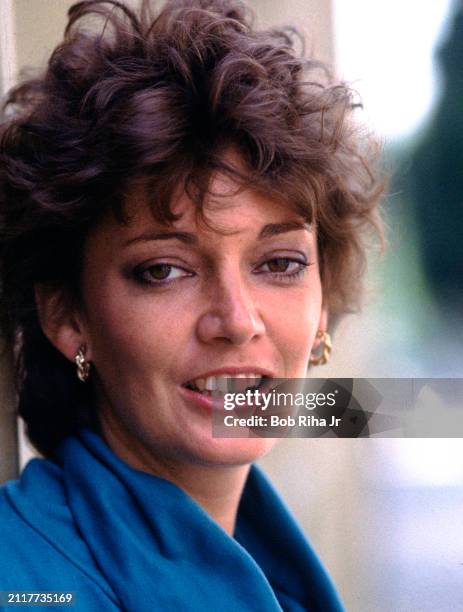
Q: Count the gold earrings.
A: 2